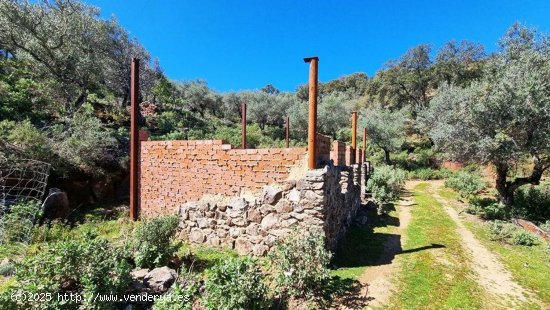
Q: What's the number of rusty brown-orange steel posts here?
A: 6